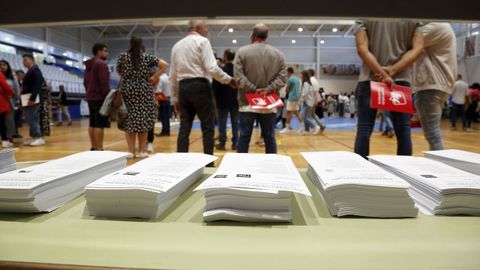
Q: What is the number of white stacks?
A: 7